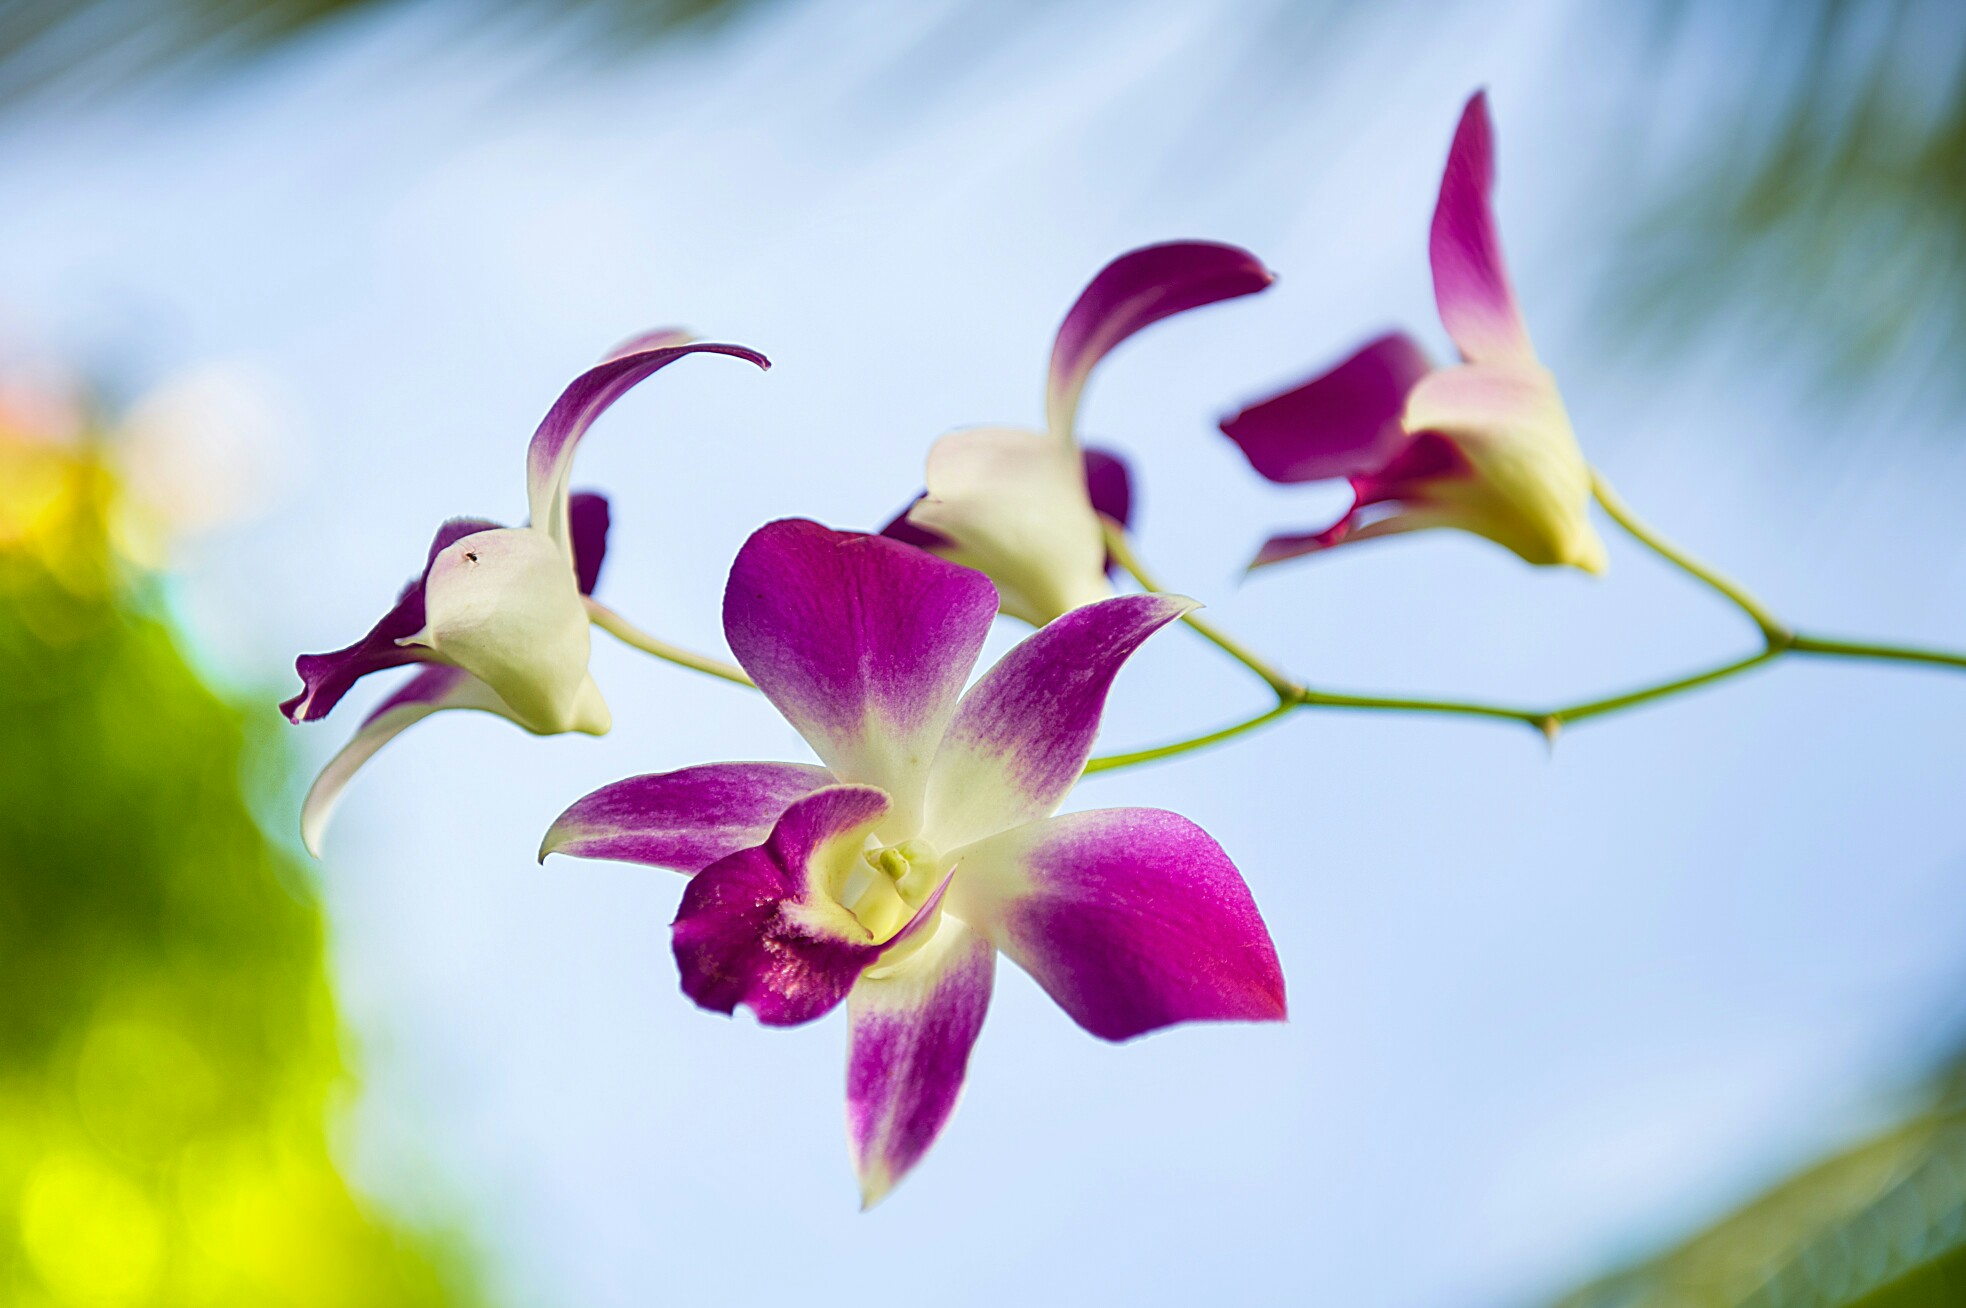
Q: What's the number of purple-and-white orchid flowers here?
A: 4